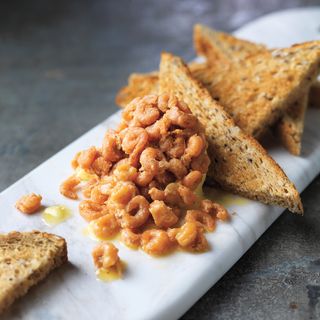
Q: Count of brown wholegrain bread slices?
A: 5